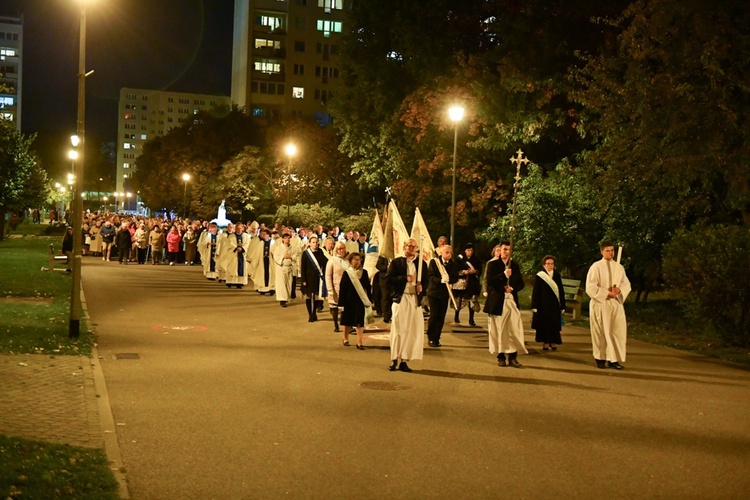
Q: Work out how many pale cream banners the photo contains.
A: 3